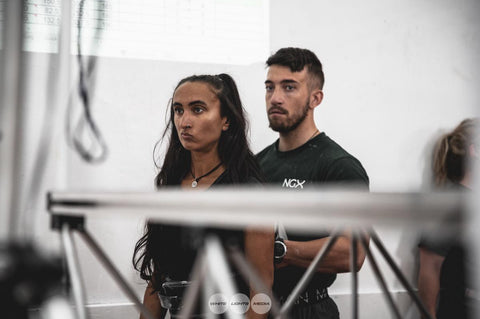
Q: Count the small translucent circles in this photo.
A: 3